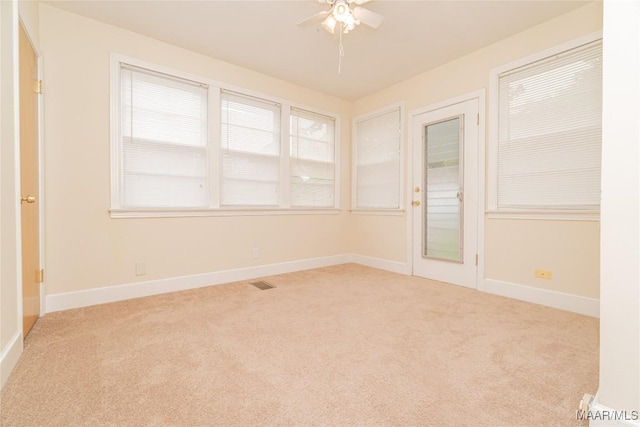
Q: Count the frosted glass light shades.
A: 3